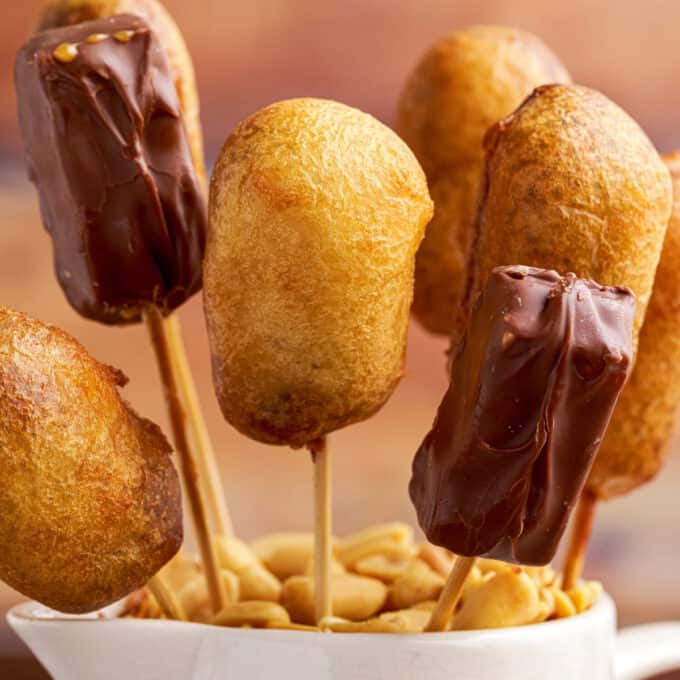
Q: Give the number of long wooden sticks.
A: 6